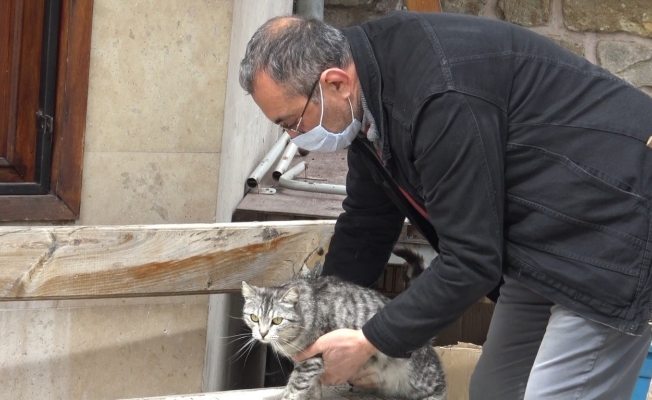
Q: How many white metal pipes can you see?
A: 3